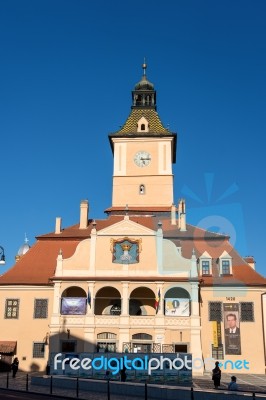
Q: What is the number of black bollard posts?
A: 8